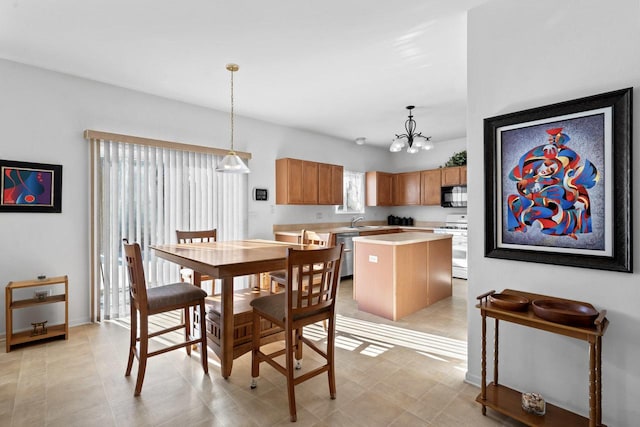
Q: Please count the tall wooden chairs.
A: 4